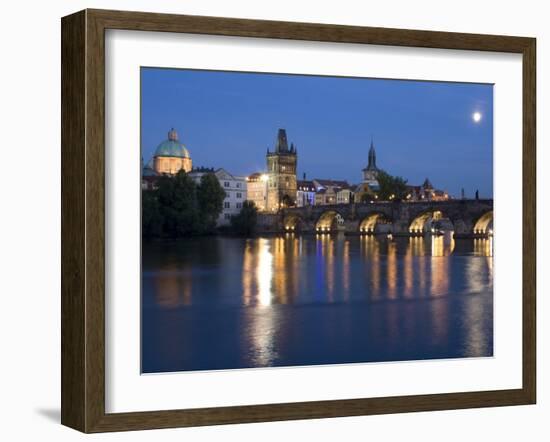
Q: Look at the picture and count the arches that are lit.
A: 5